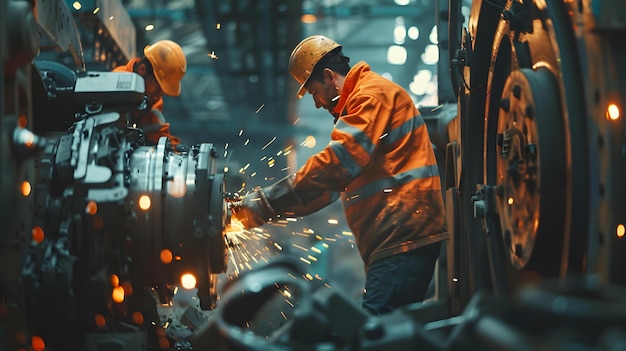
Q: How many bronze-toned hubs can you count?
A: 1